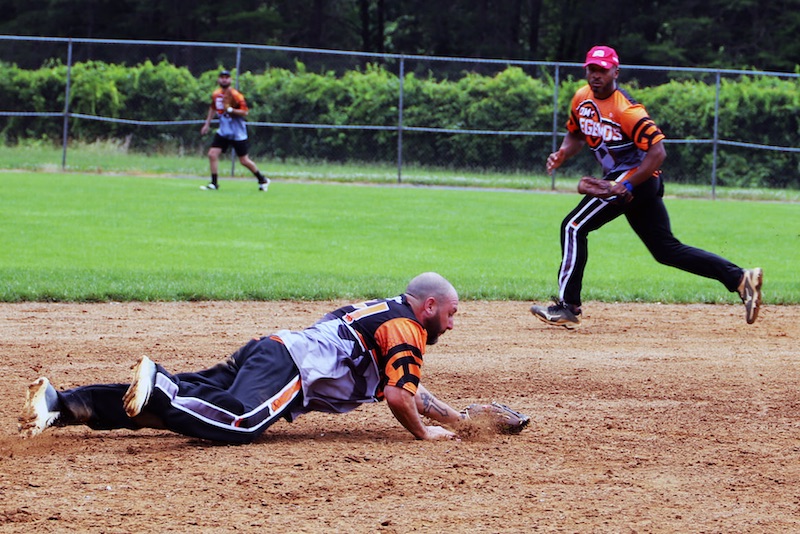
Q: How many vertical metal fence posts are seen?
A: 5